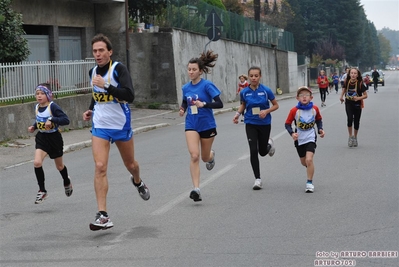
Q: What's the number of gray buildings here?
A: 1